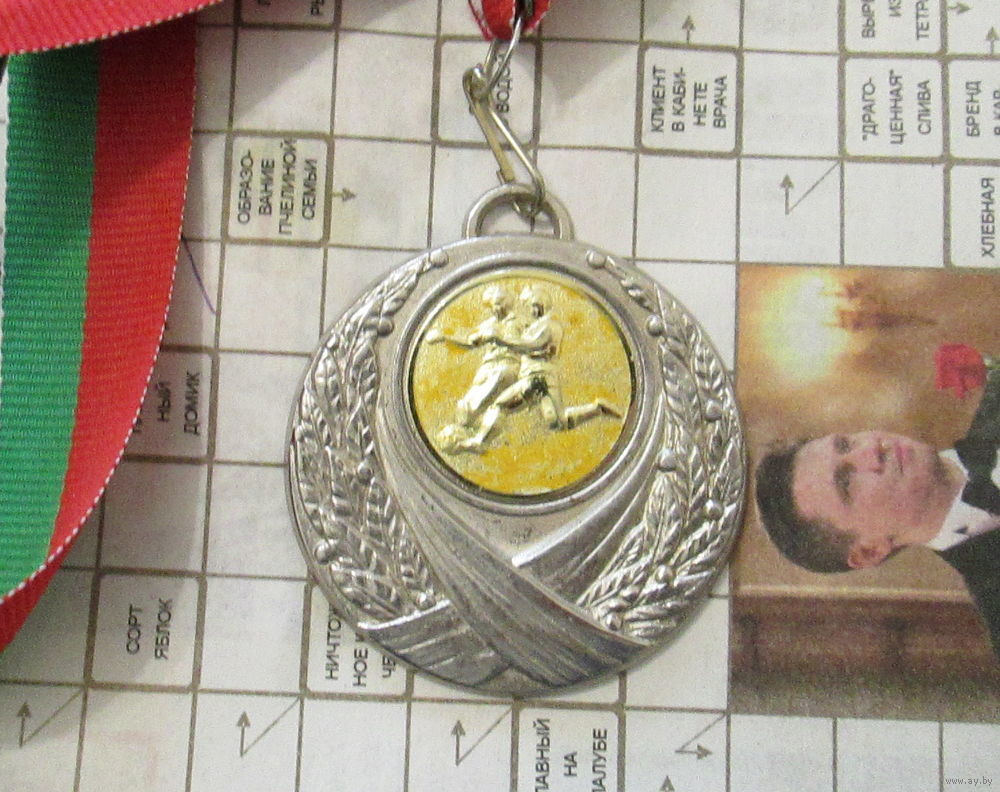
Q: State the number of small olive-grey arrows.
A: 10